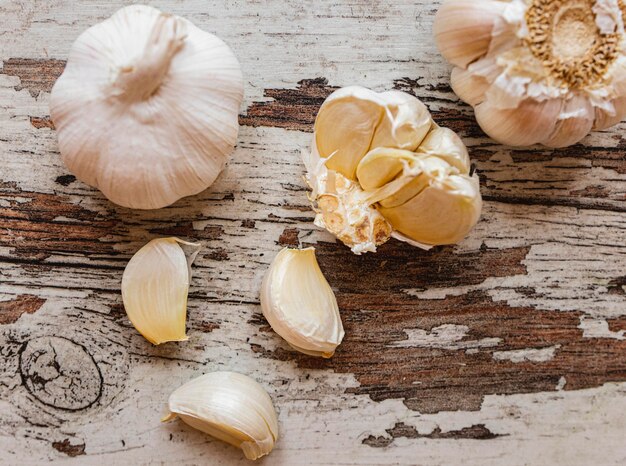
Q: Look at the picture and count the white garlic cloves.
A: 3